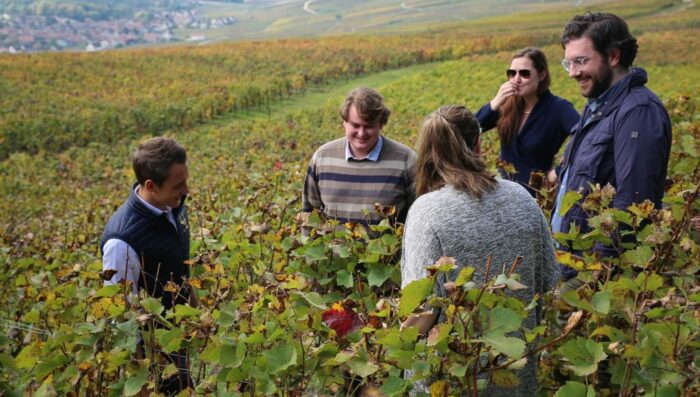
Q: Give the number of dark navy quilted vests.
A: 1